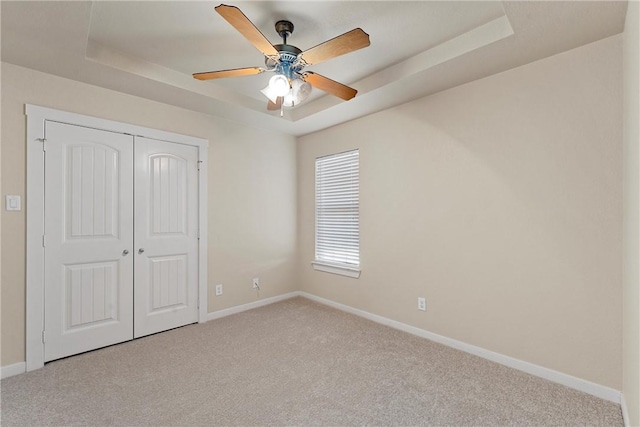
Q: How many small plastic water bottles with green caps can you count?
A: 0